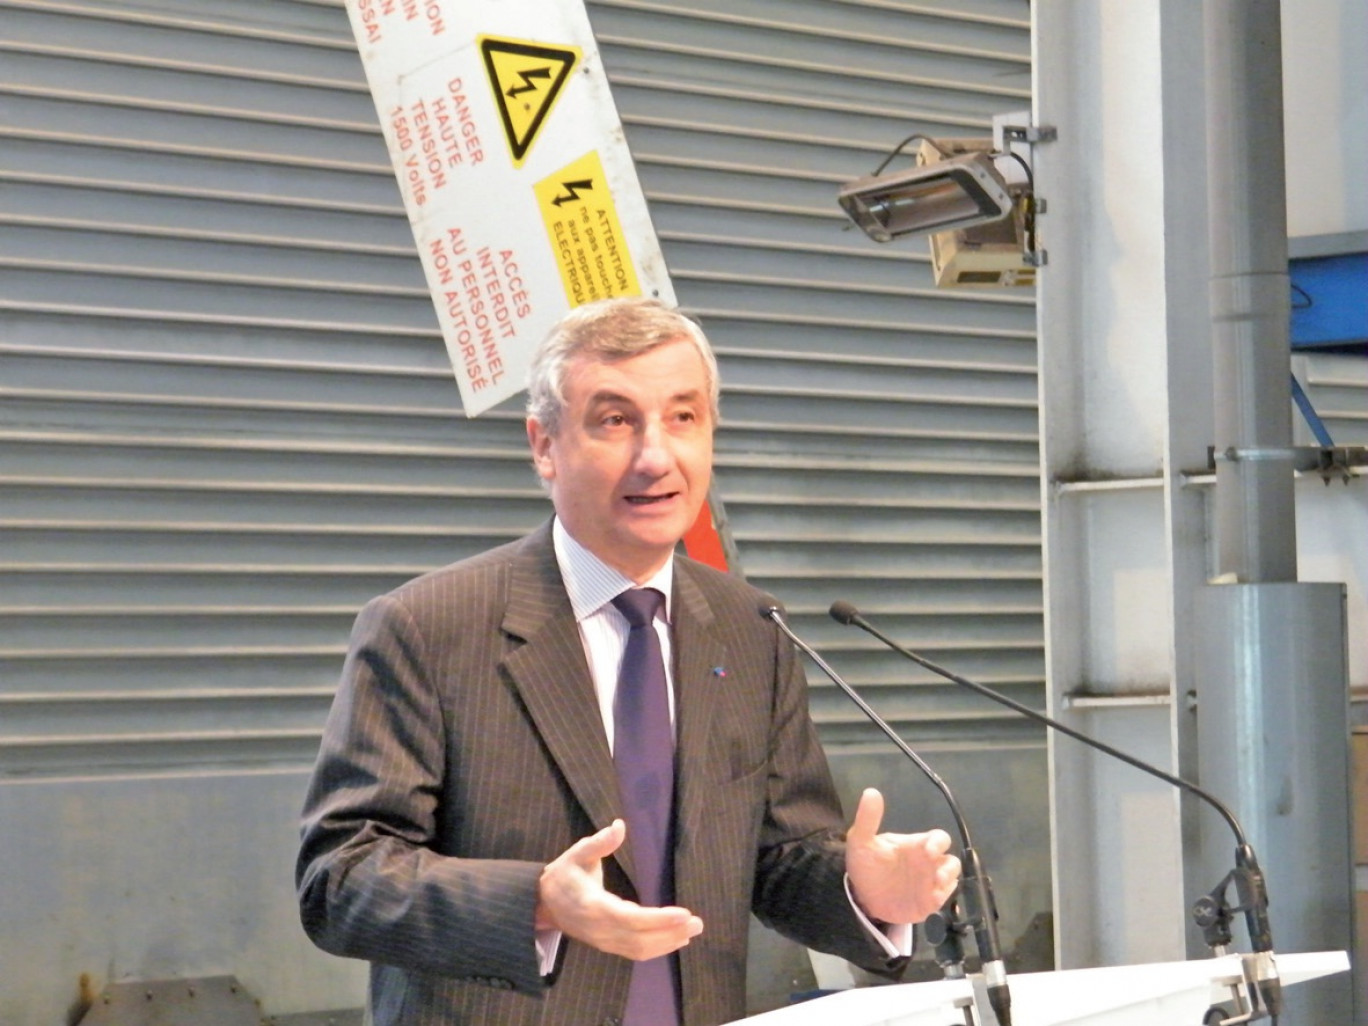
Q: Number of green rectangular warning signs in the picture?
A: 0